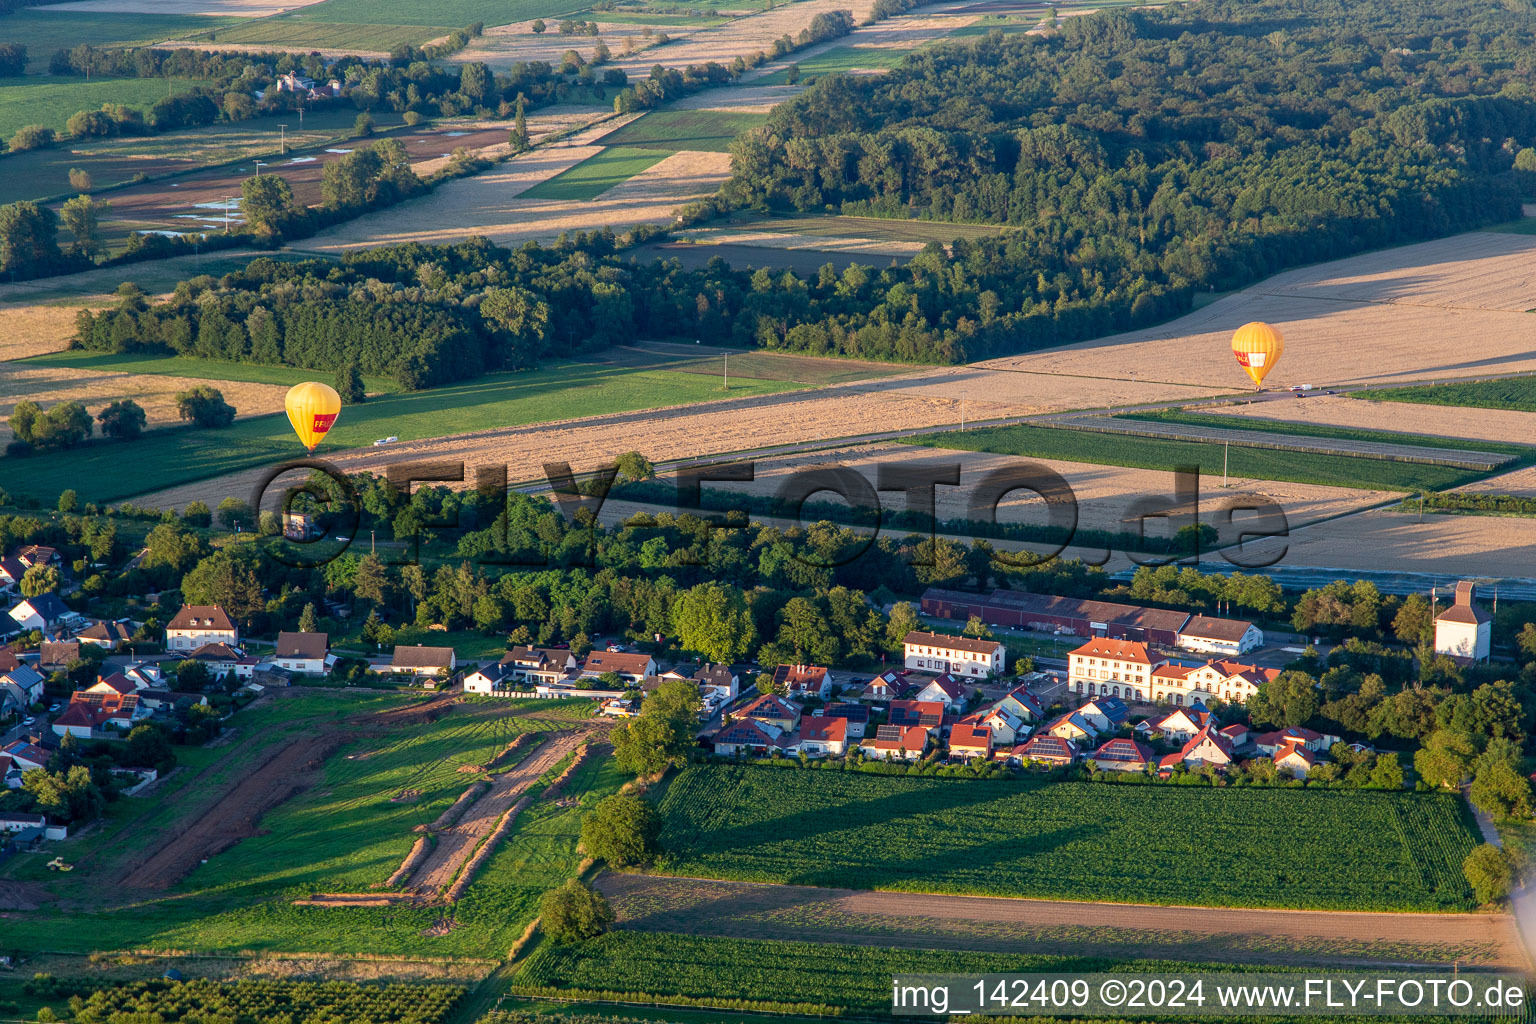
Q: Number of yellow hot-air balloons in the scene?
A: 2